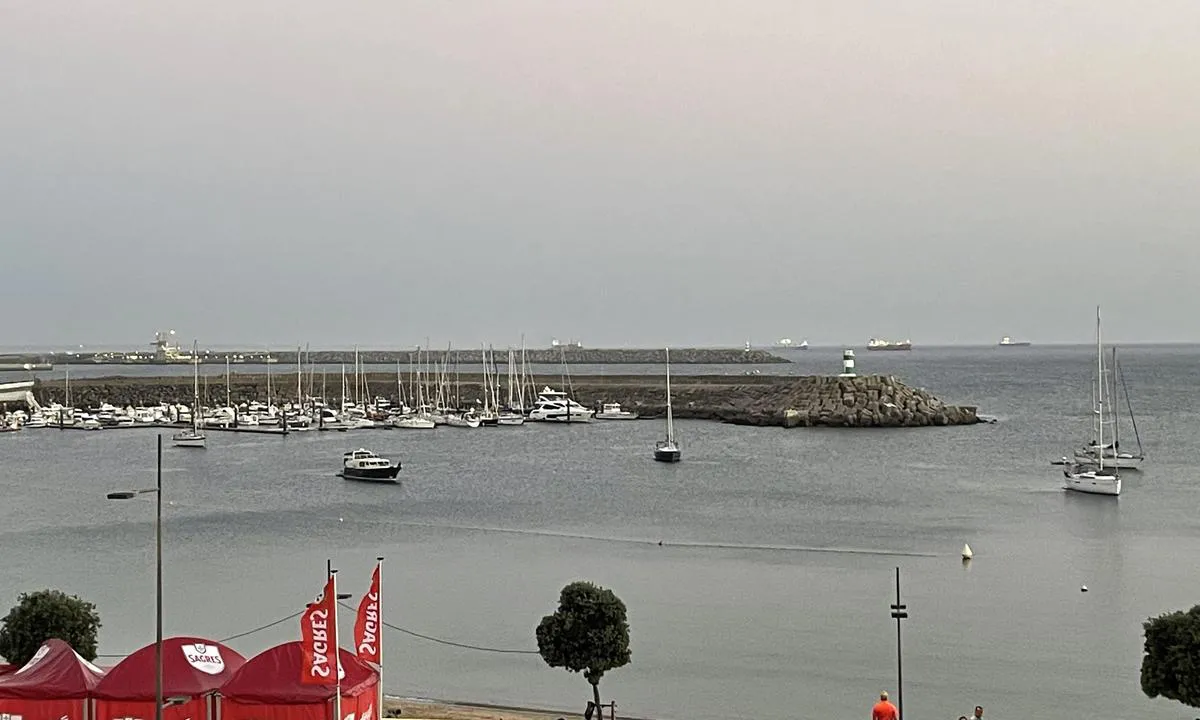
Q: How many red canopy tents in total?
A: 3